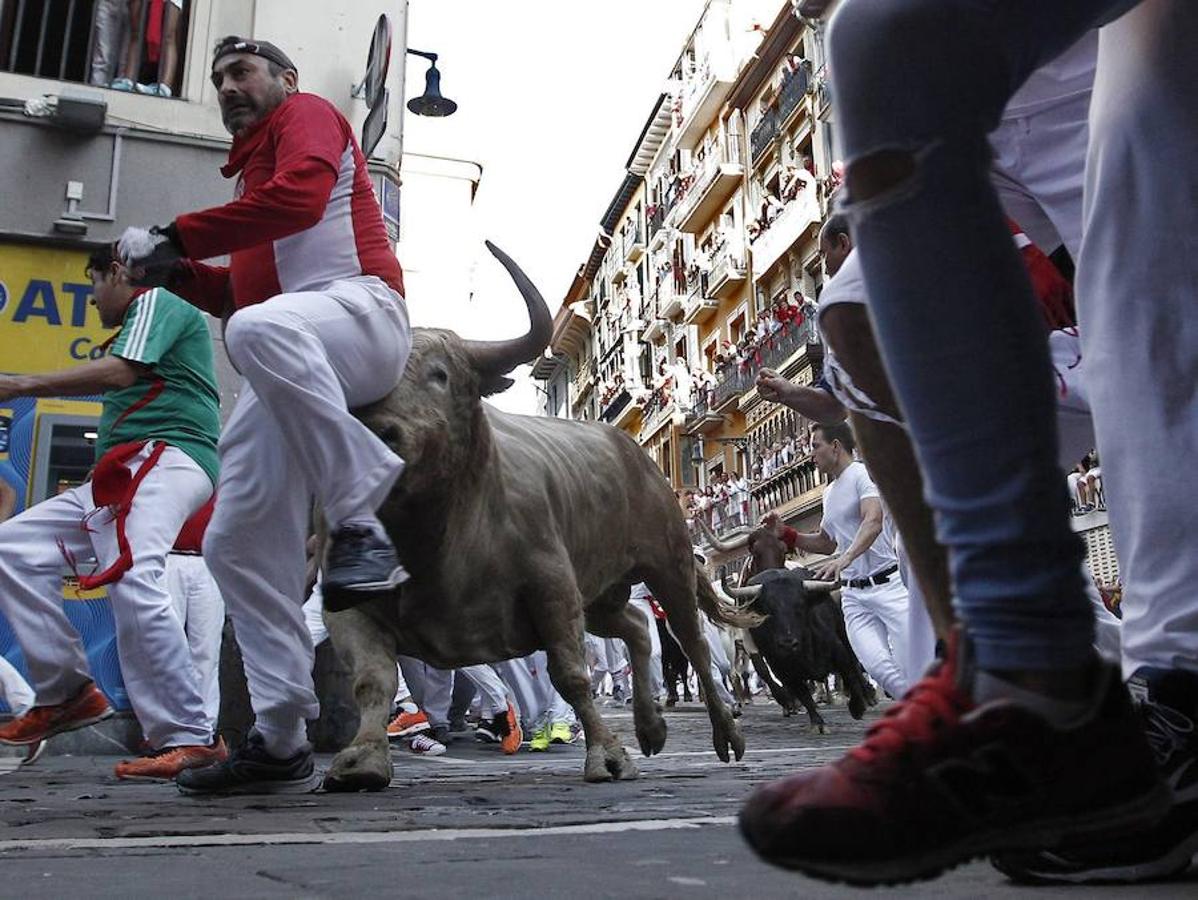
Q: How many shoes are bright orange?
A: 4